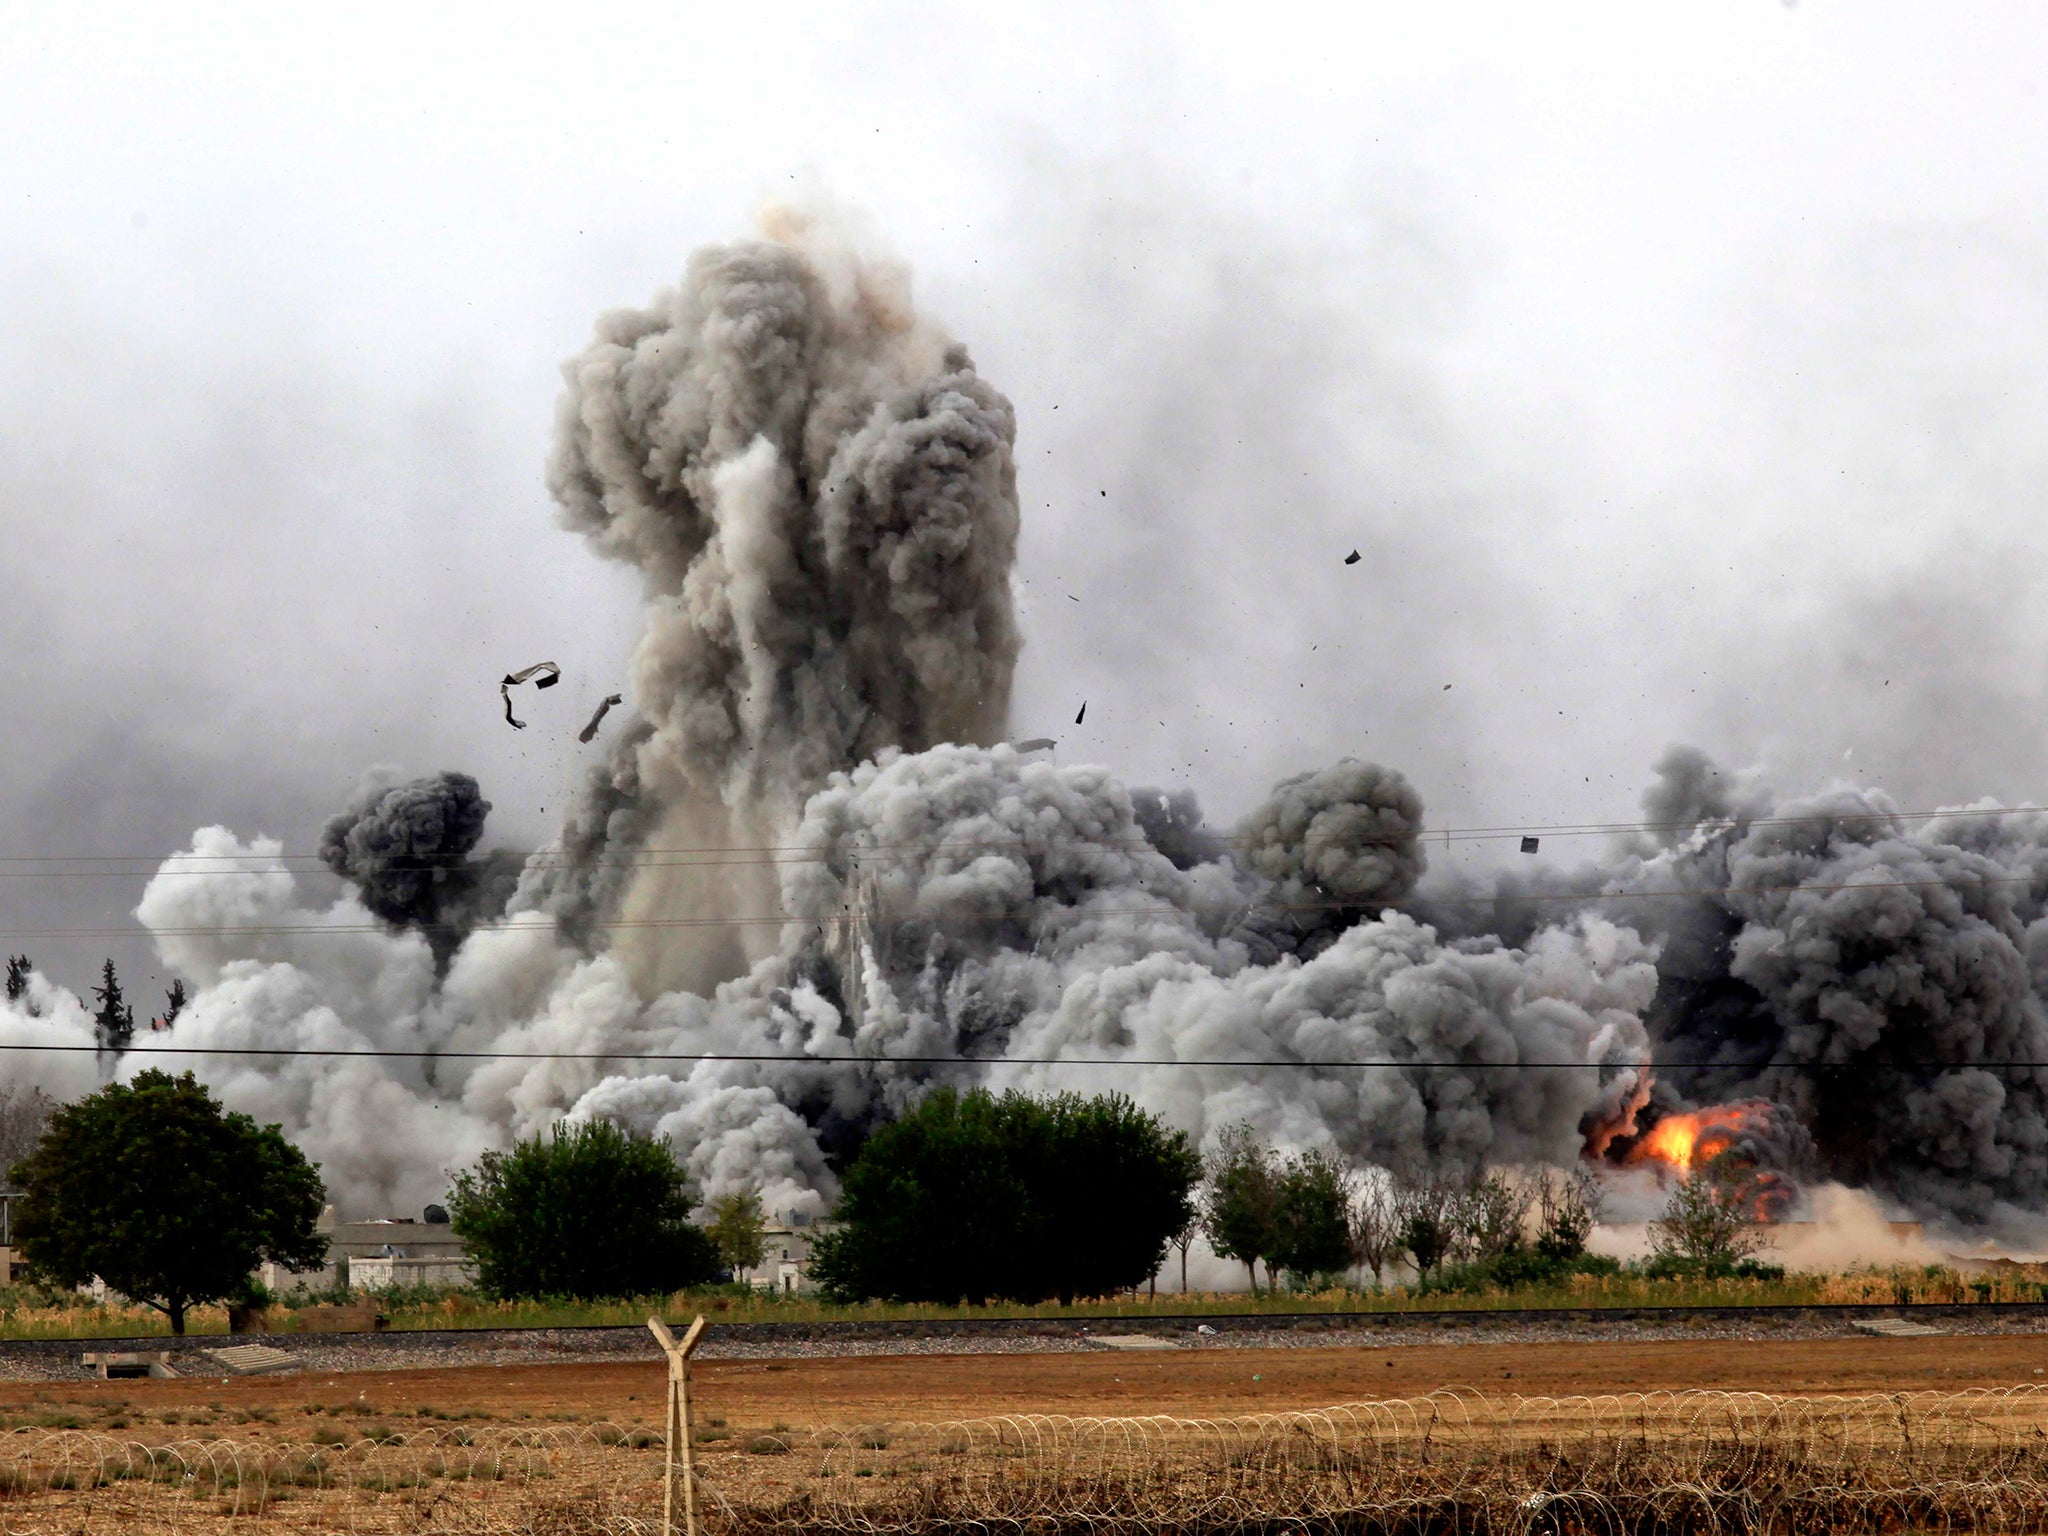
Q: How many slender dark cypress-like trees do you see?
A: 3